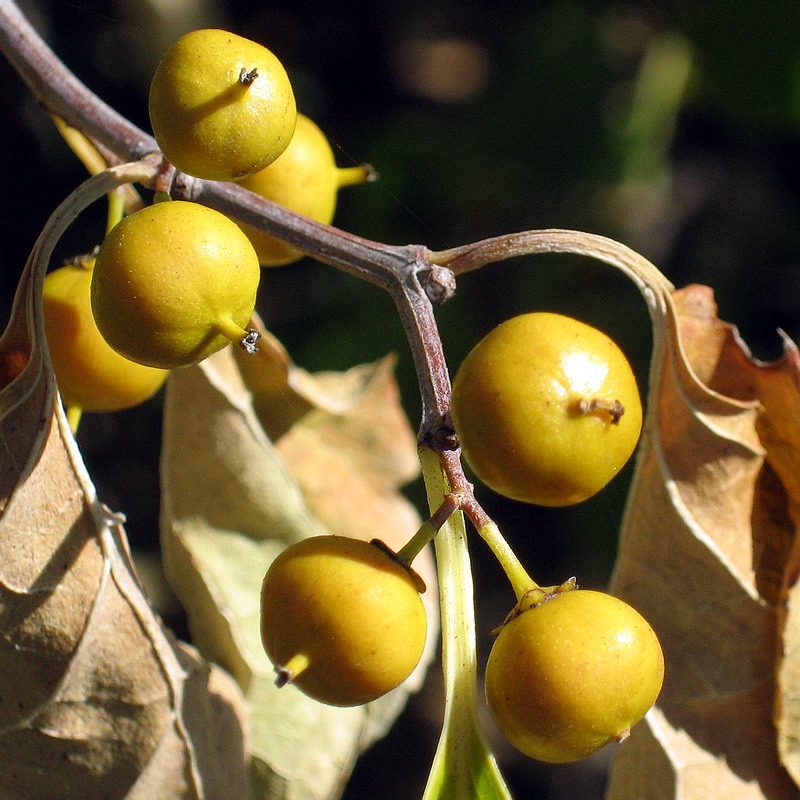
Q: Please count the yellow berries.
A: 7